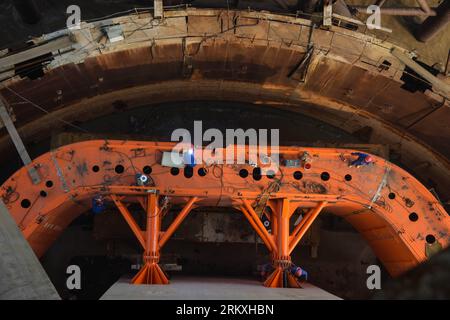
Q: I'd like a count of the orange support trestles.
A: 2